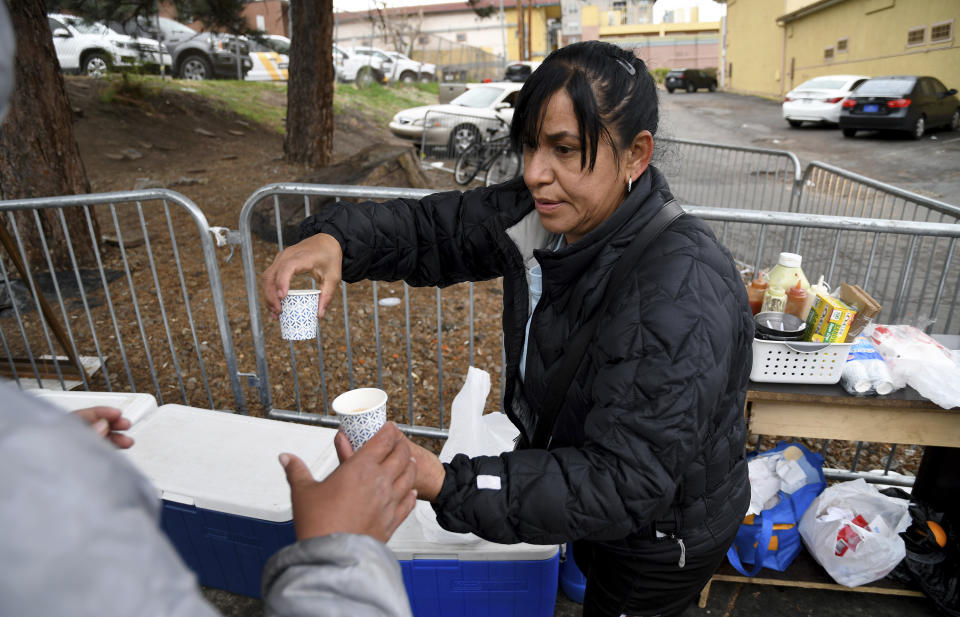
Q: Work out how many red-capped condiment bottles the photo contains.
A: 2